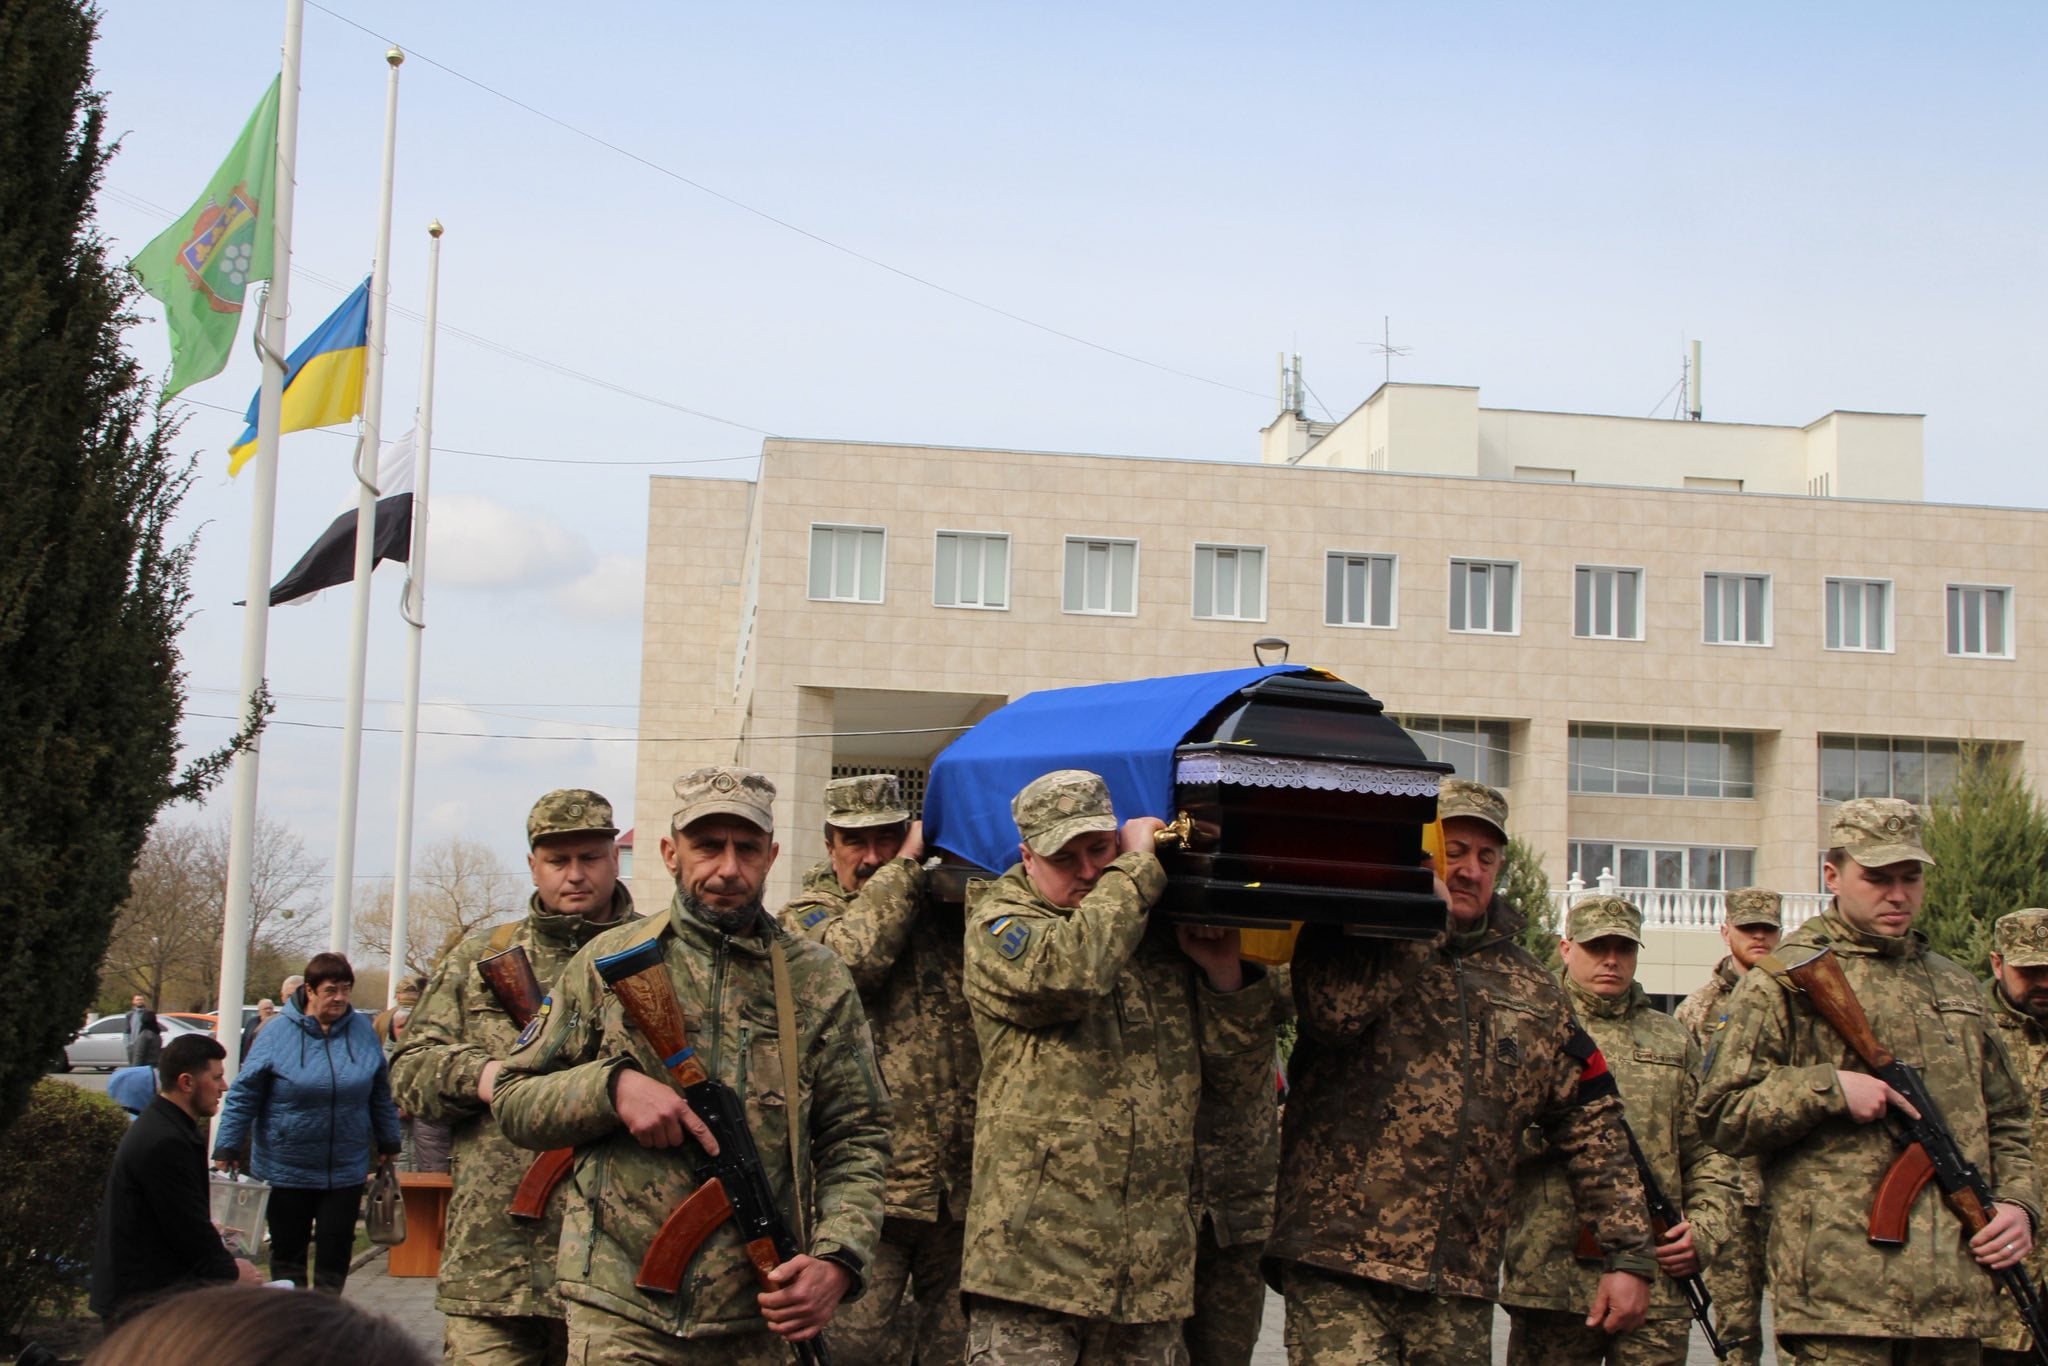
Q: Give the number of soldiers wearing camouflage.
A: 9